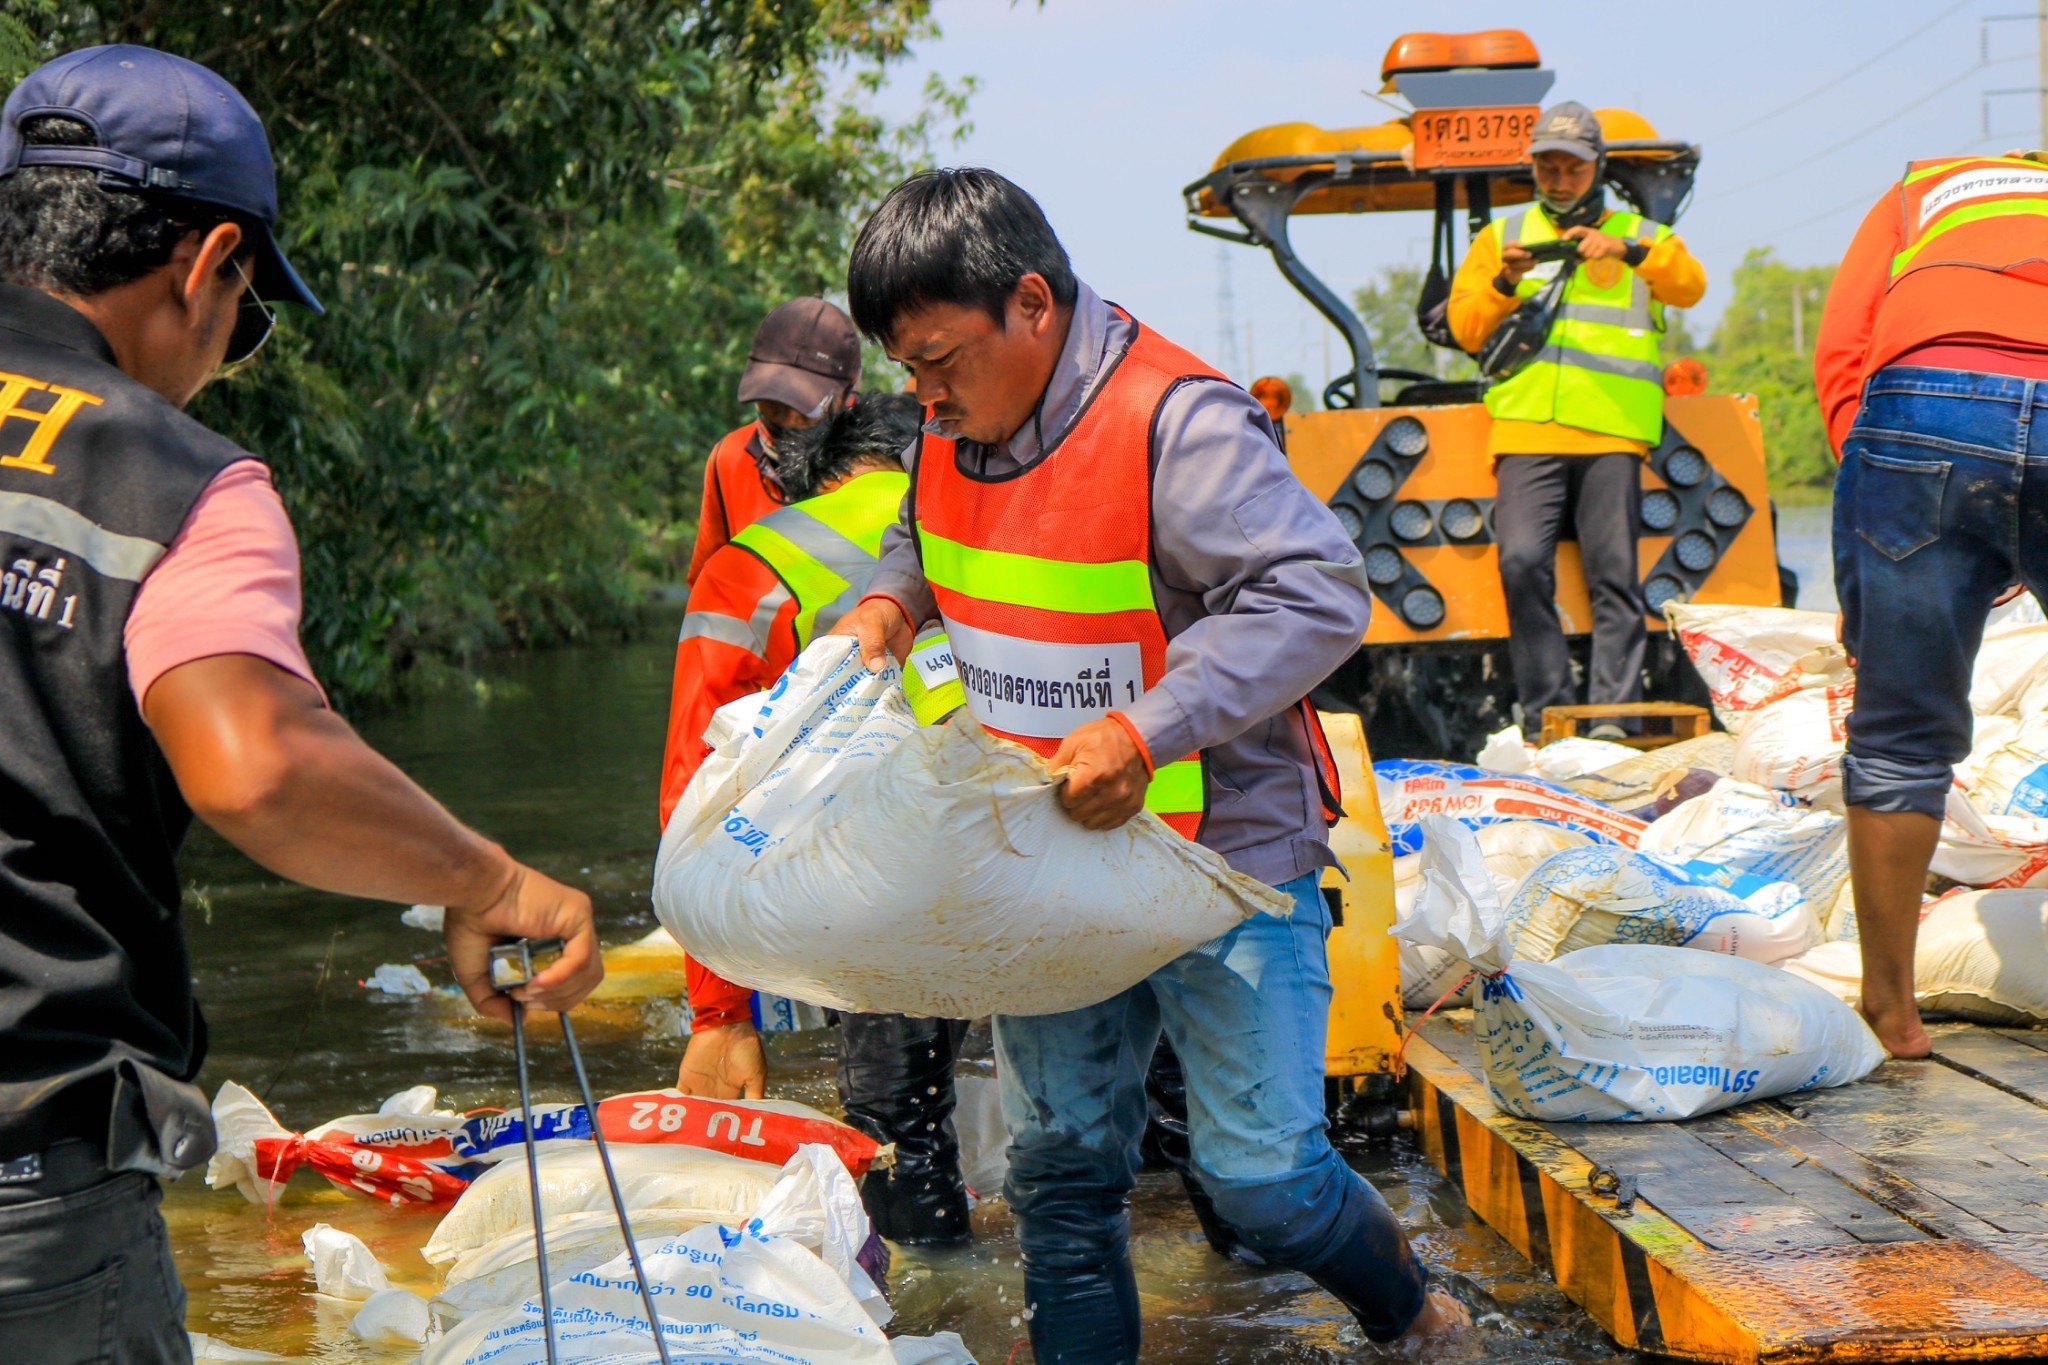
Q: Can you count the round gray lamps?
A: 12